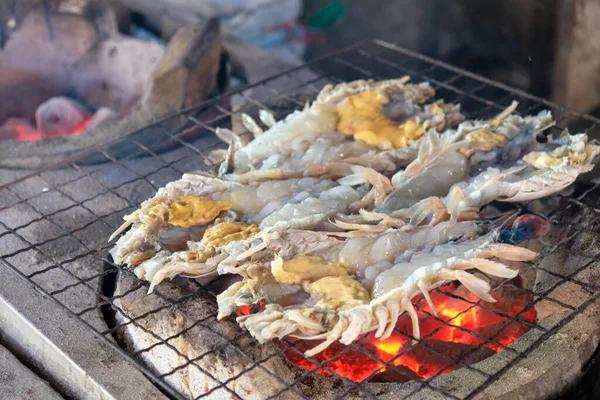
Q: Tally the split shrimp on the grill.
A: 4